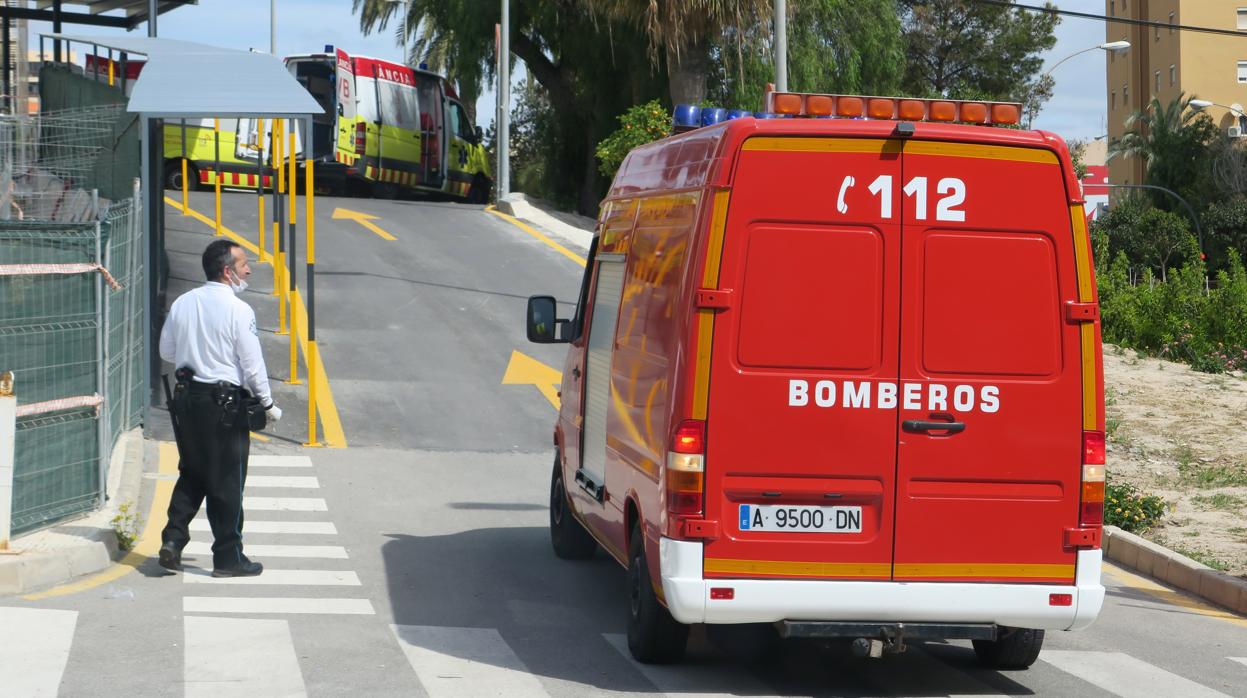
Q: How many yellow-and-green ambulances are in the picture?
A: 2